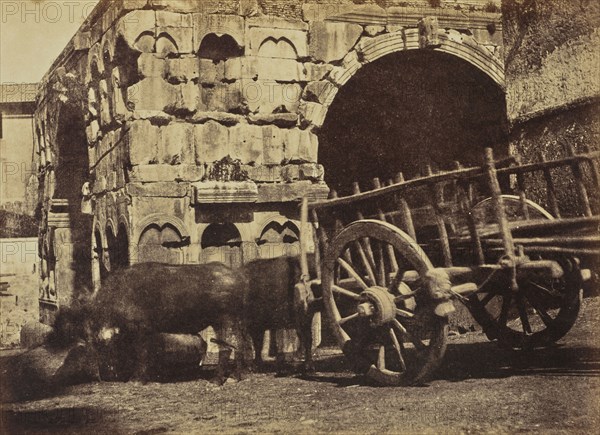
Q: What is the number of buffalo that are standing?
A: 2